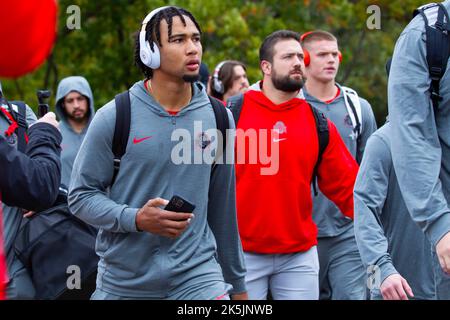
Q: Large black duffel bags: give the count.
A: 1